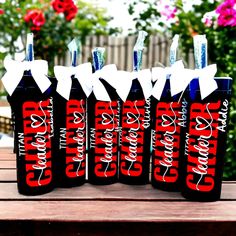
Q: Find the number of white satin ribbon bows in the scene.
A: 6